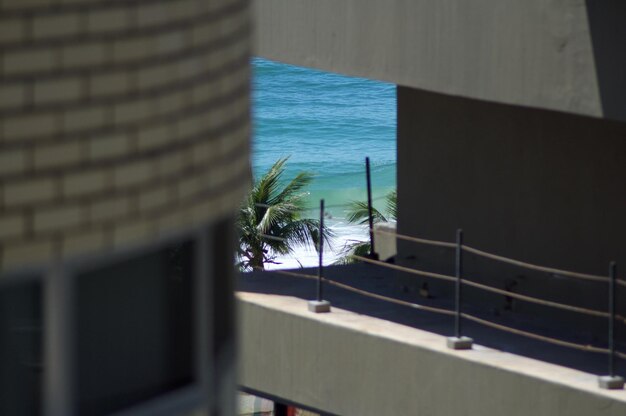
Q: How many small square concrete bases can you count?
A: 3